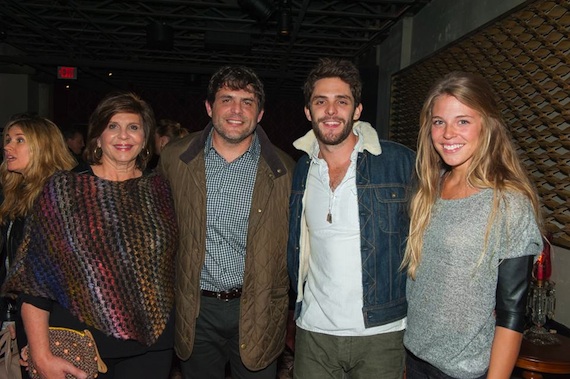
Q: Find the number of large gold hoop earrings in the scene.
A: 2